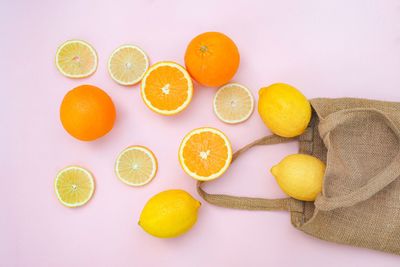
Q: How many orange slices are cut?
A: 2